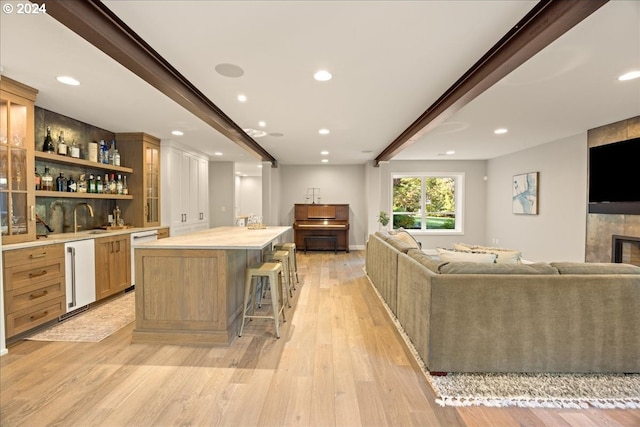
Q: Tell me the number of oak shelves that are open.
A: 2